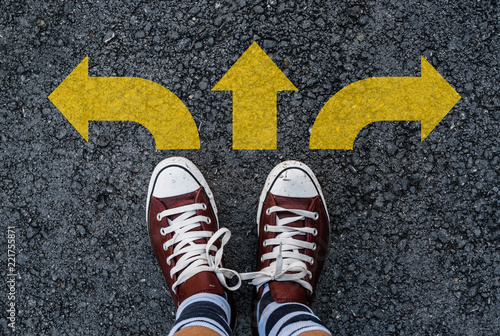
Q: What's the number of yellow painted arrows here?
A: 3